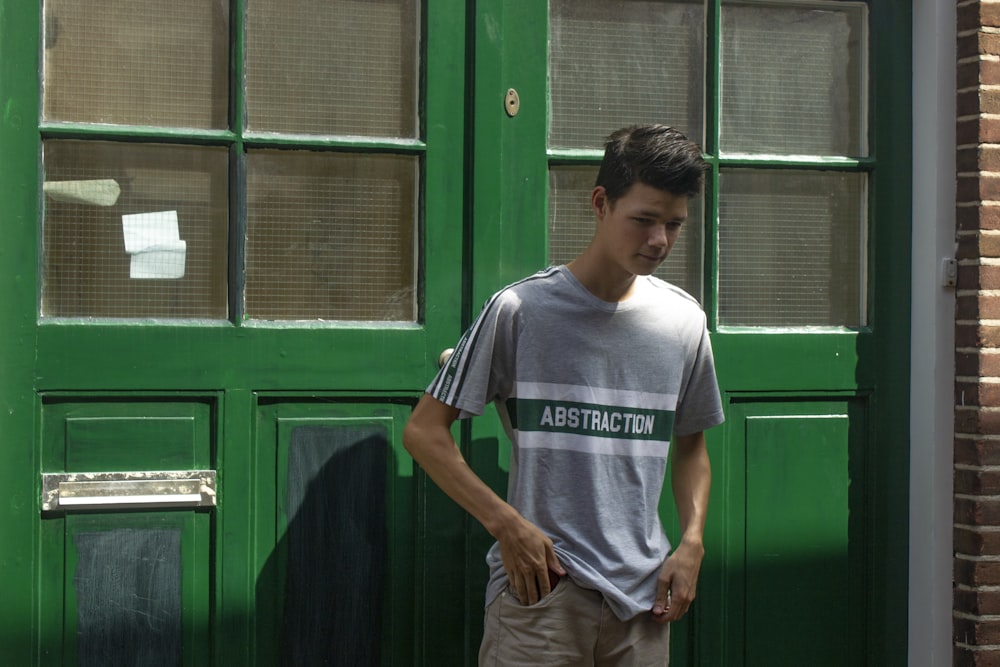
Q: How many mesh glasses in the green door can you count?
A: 8